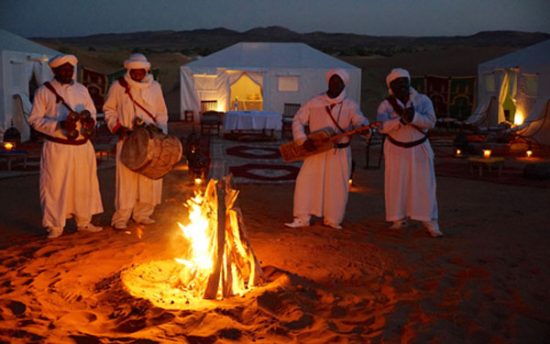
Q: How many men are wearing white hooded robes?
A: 4